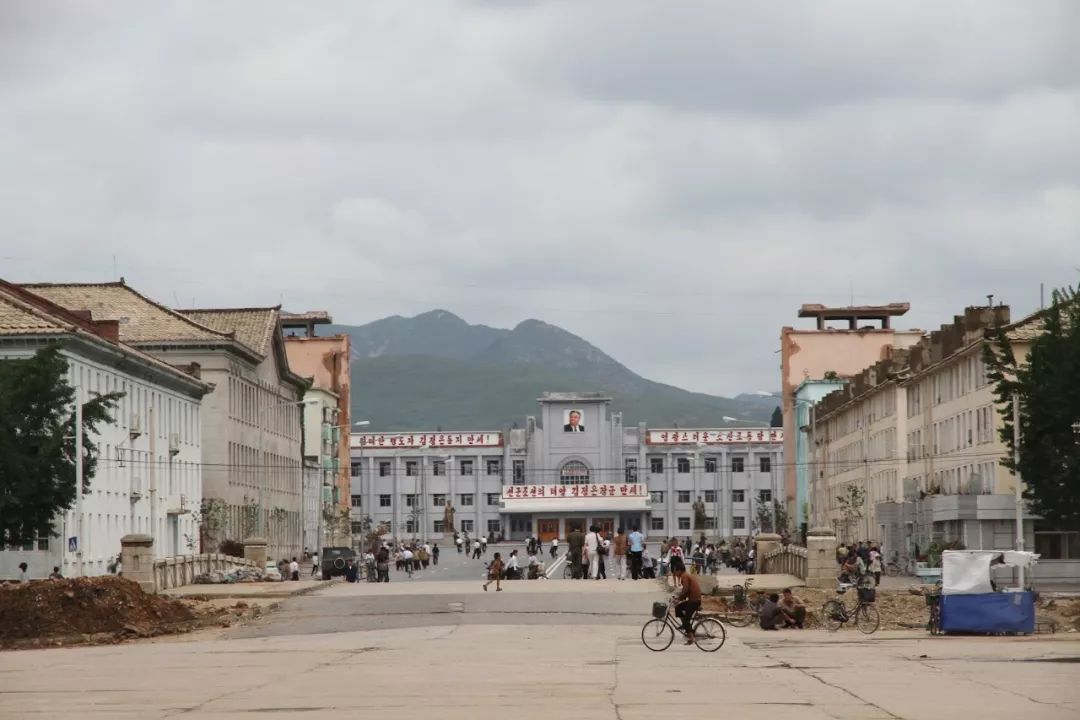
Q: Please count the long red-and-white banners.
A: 3